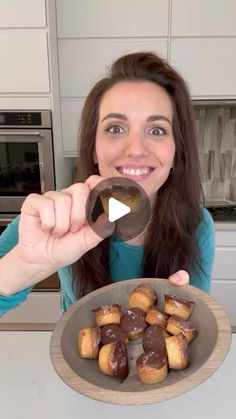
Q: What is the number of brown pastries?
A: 13